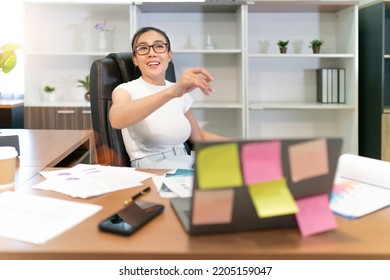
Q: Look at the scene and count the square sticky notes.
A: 6